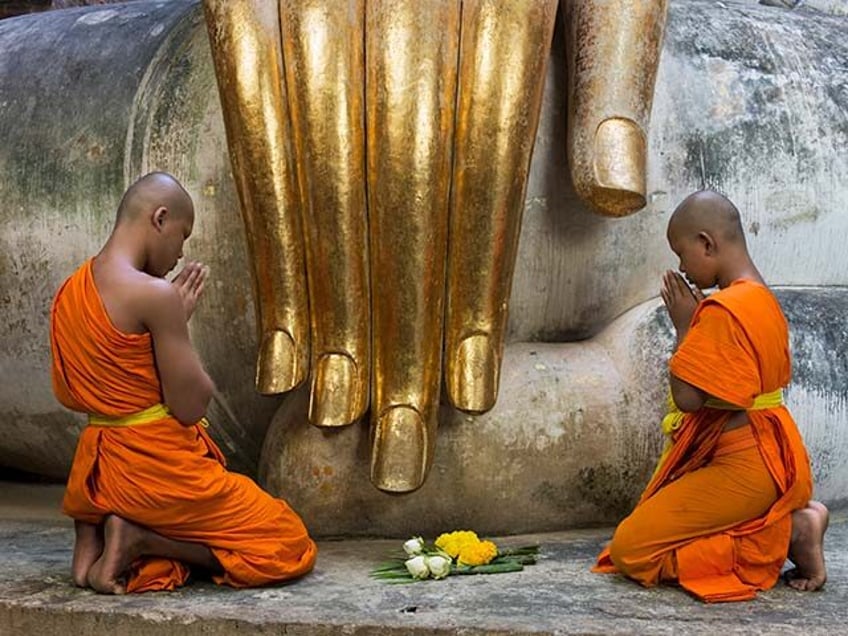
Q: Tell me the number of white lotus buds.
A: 3